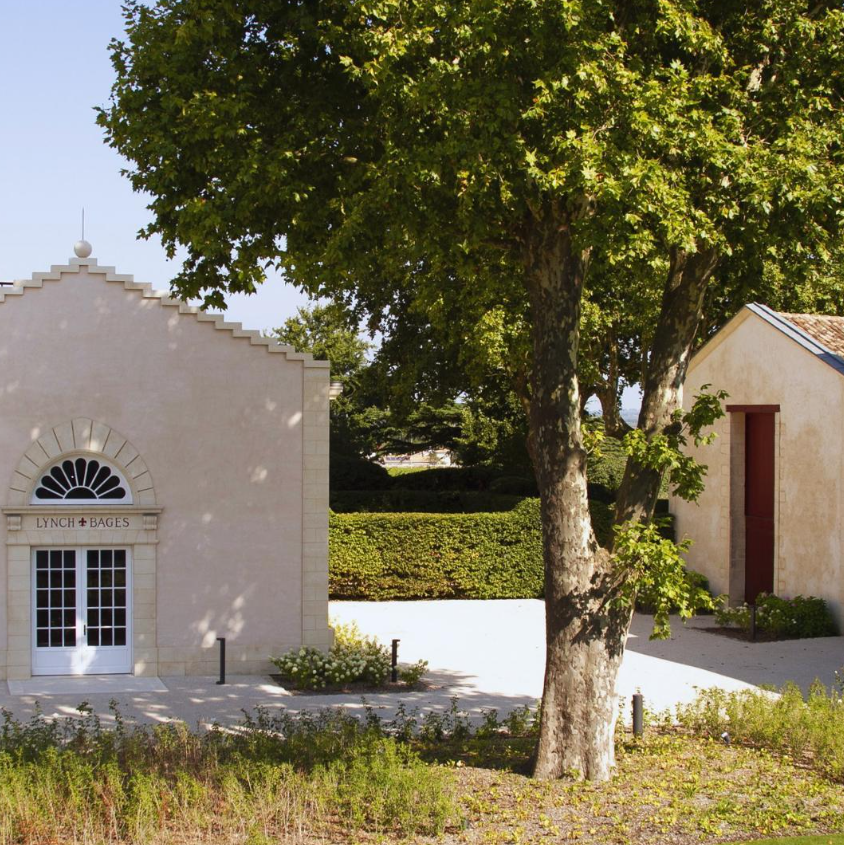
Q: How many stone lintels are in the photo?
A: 1